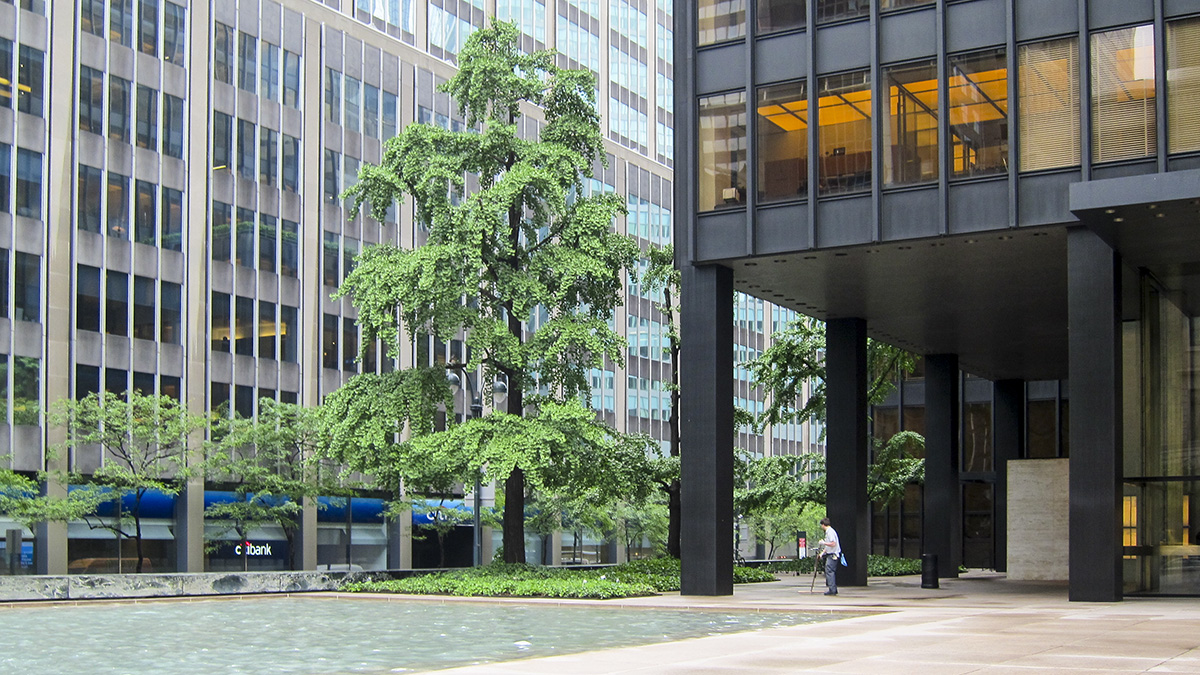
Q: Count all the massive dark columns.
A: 5